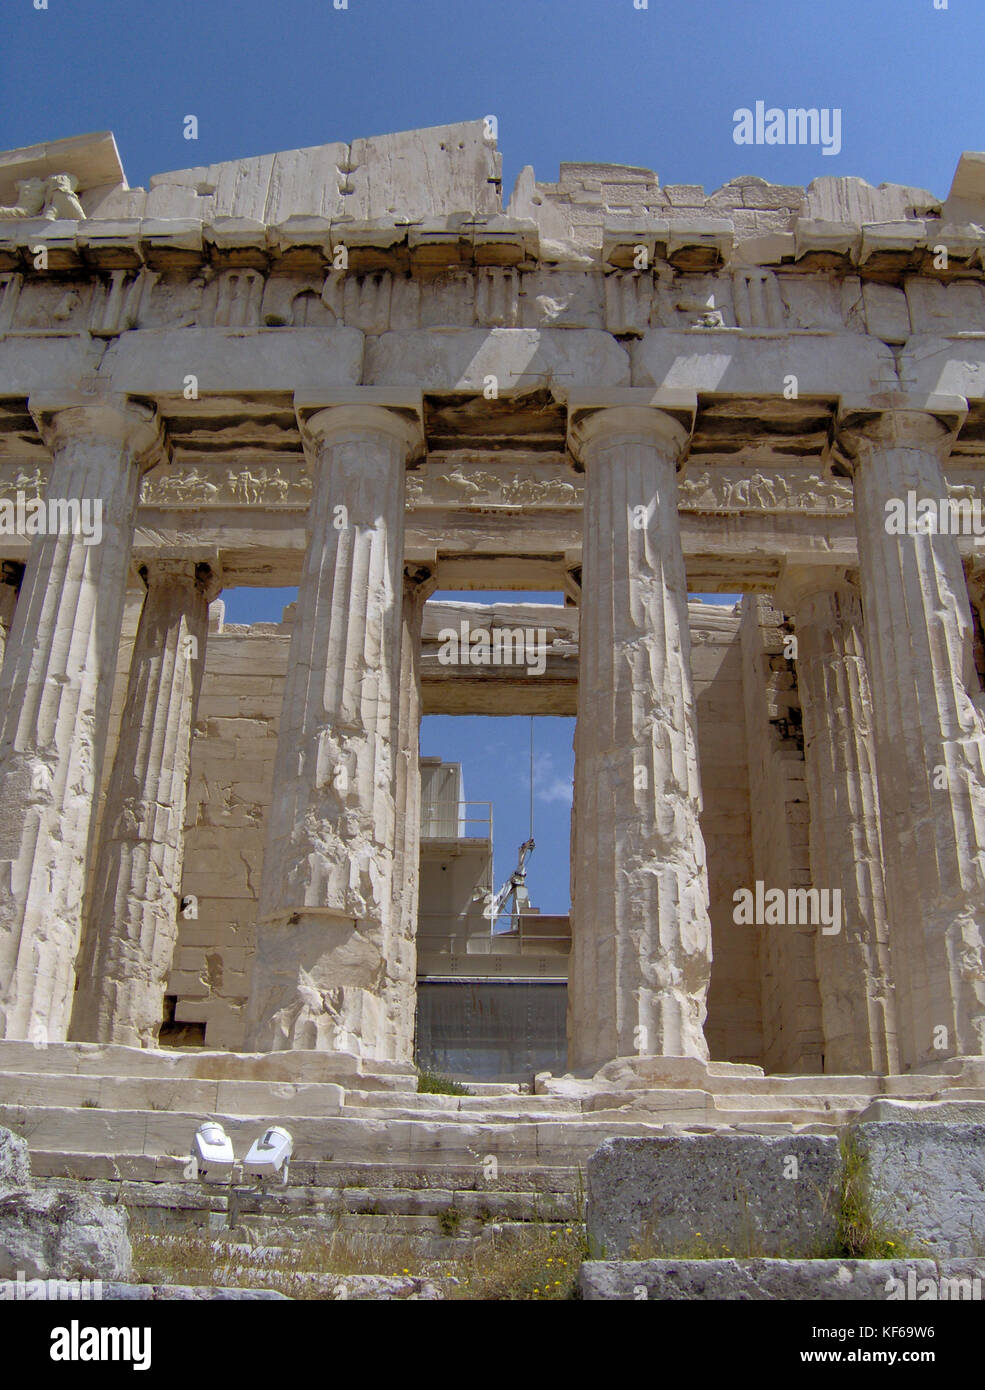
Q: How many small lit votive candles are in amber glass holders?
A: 0